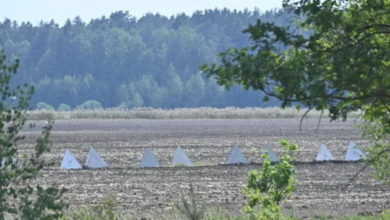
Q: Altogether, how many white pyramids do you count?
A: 8